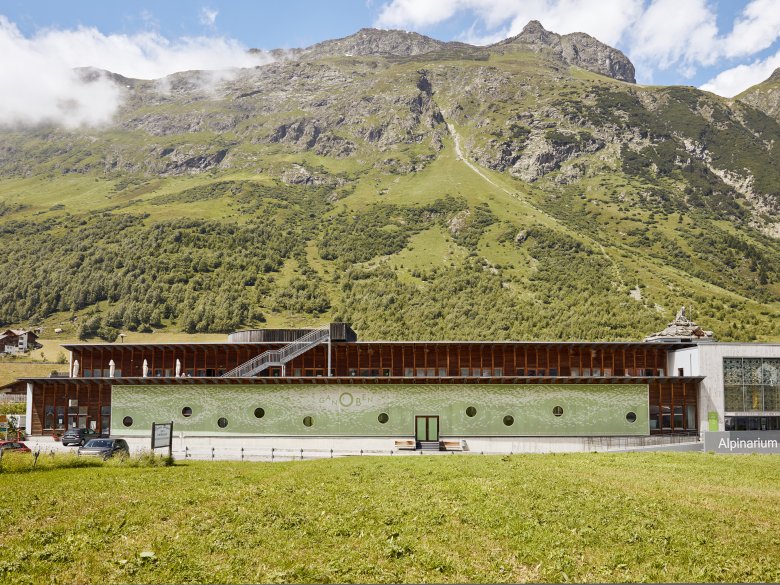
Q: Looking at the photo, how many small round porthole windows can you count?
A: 10